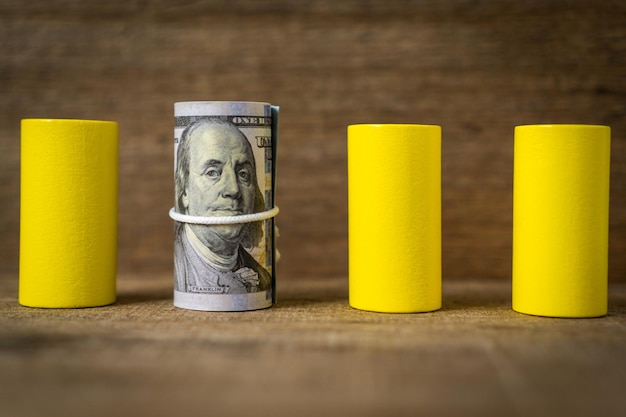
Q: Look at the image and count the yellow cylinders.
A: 3